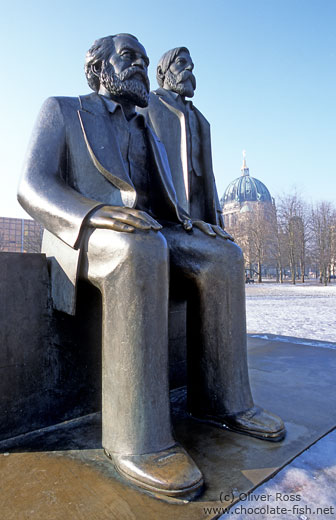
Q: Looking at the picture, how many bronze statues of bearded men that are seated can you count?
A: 1